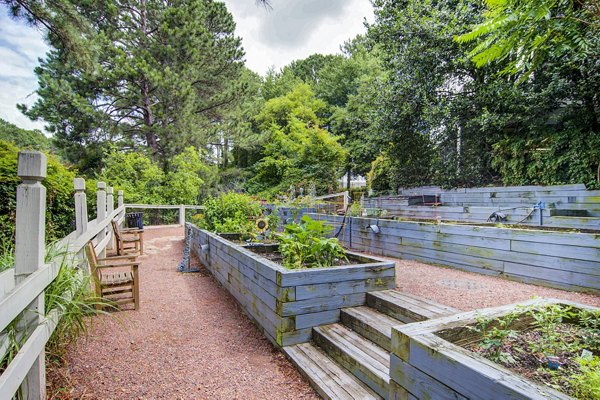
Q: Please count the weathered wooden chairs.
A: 2